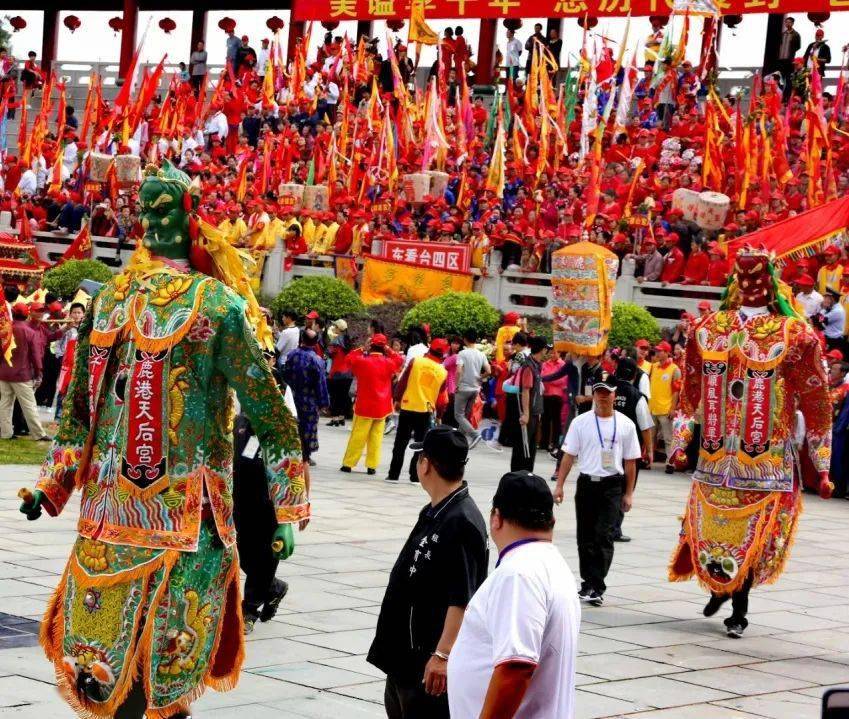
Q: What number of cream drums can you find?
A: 8